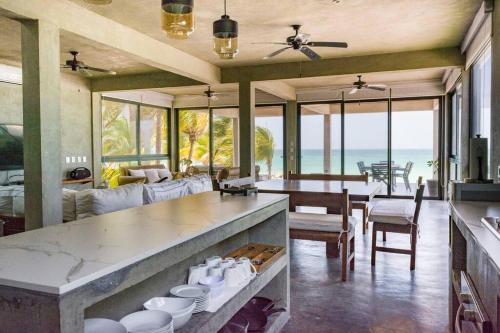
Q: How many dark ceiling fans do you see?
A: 4